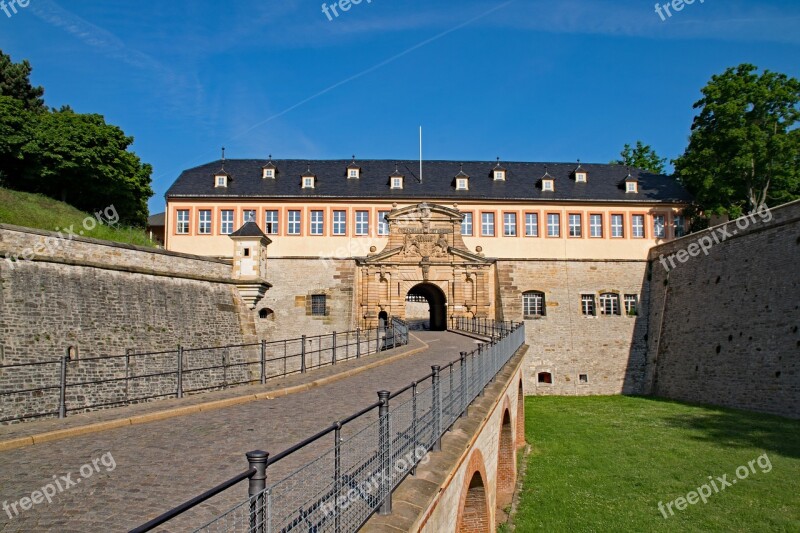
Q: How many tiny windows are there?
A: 10